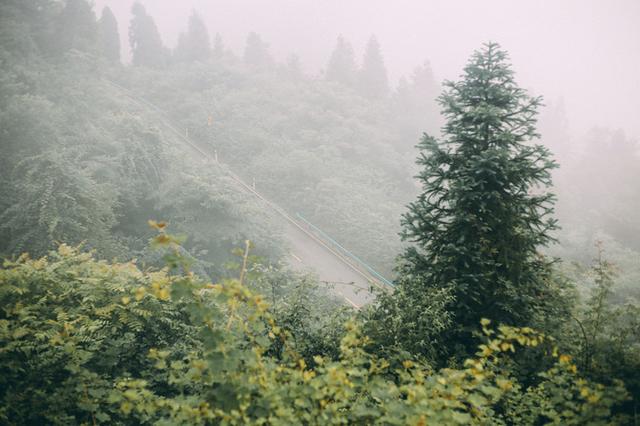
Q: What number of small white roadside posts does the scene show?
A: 3